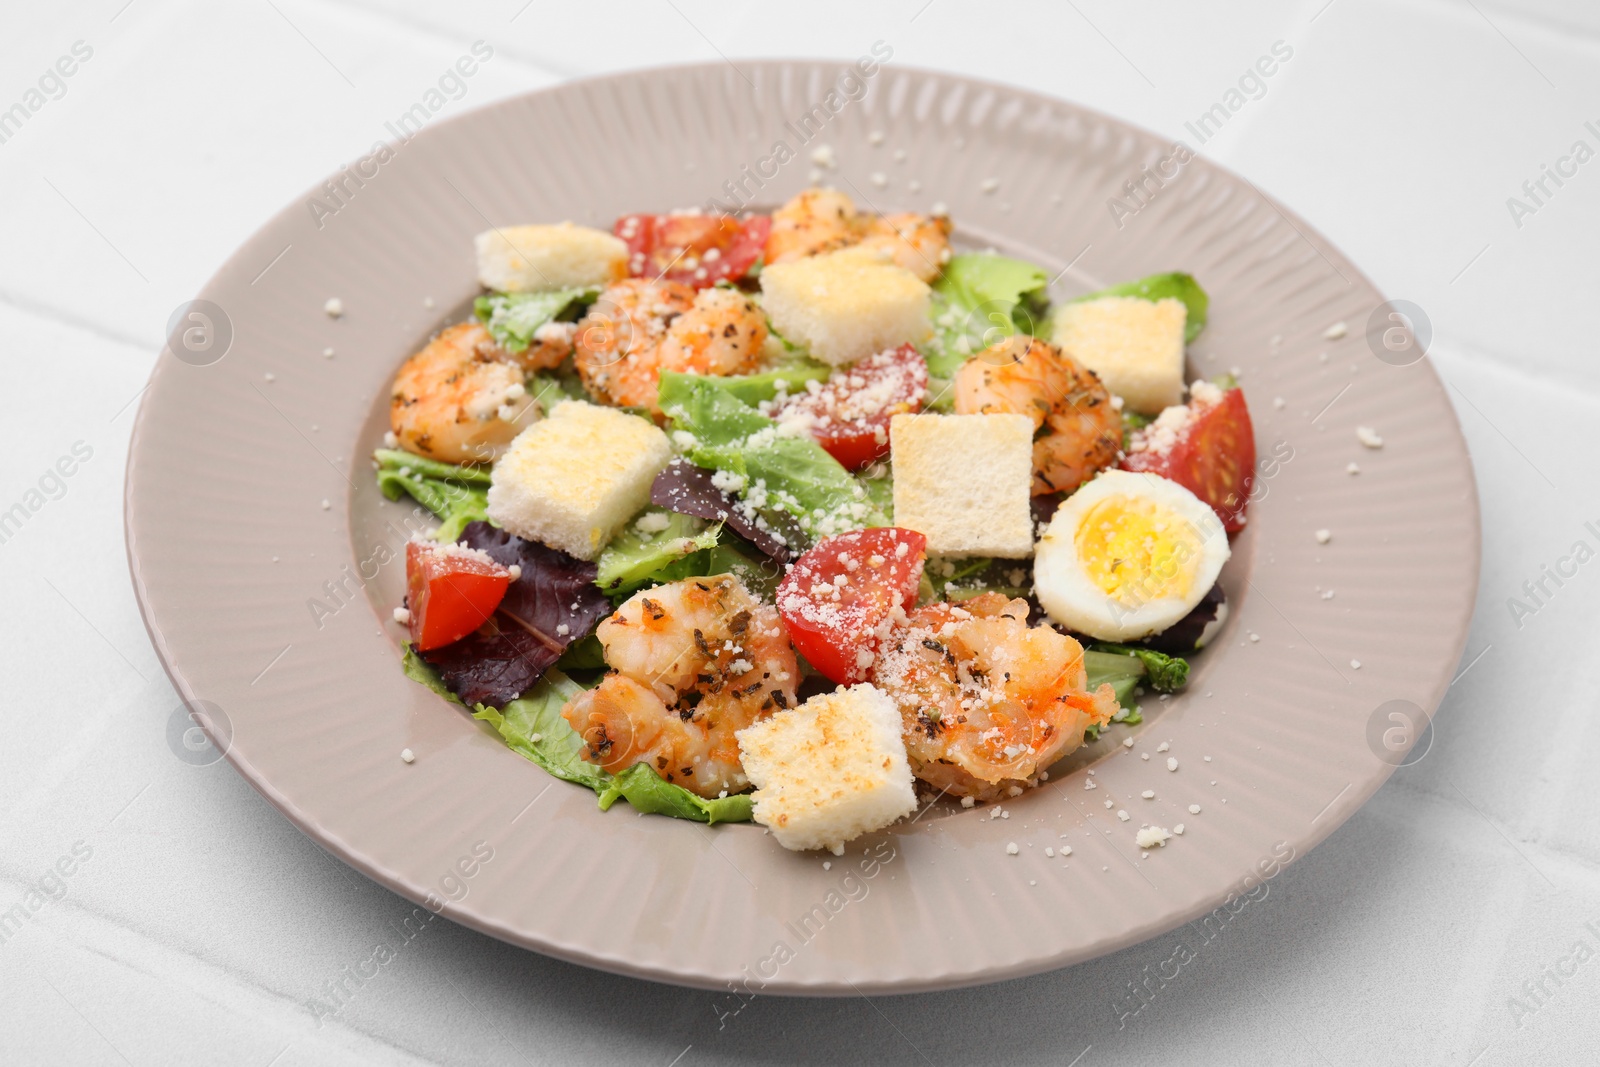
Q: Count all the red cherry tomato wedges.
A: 5